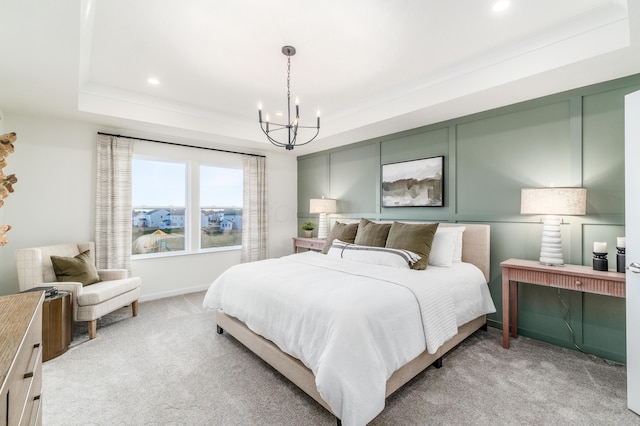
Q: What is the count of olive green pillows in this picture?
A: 4